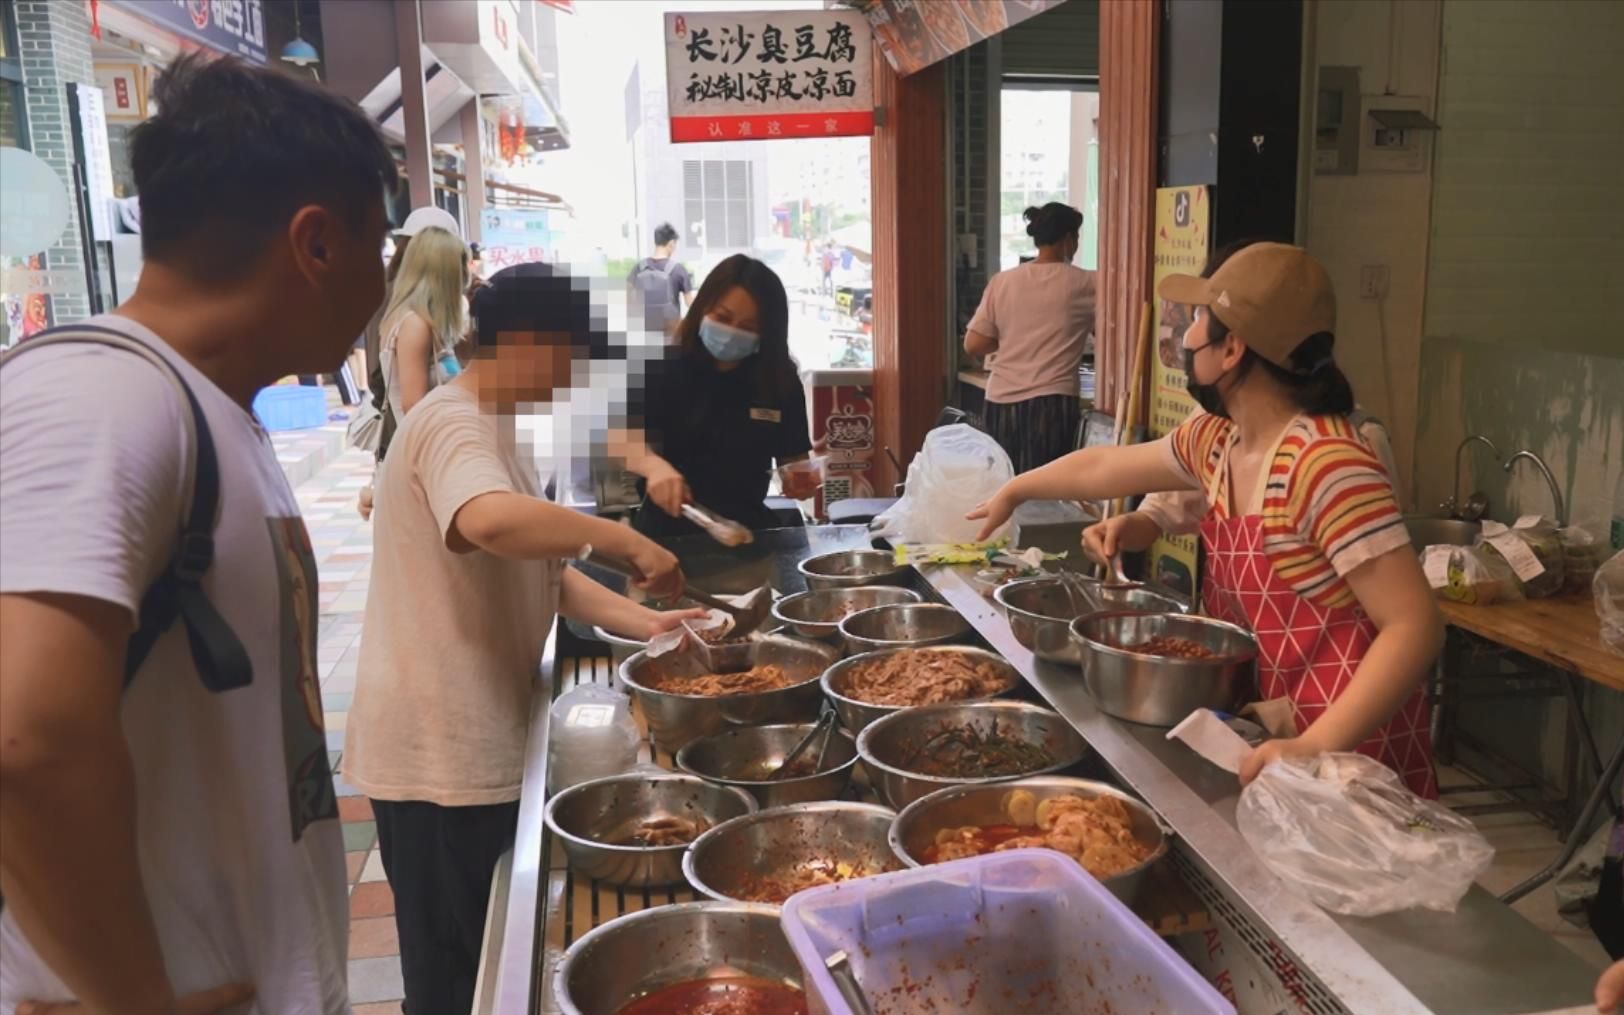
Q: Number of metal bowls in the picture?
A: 14